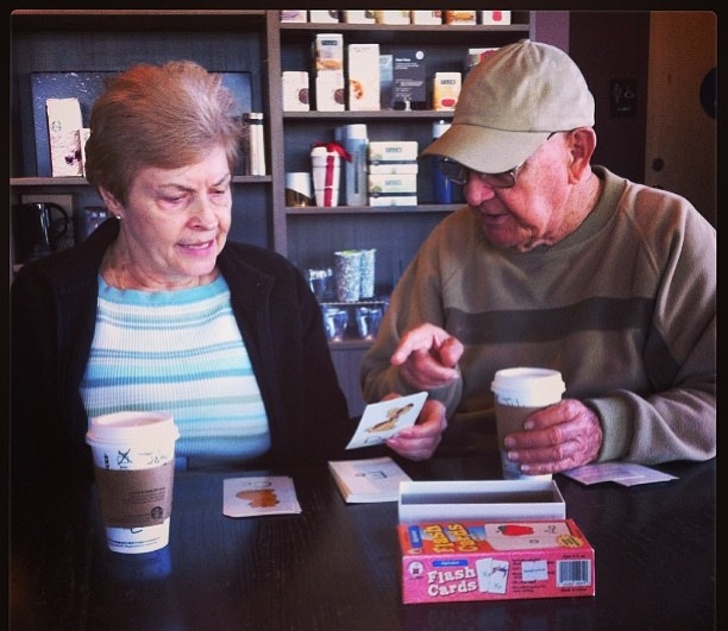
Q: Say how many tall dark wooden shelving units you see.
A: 2